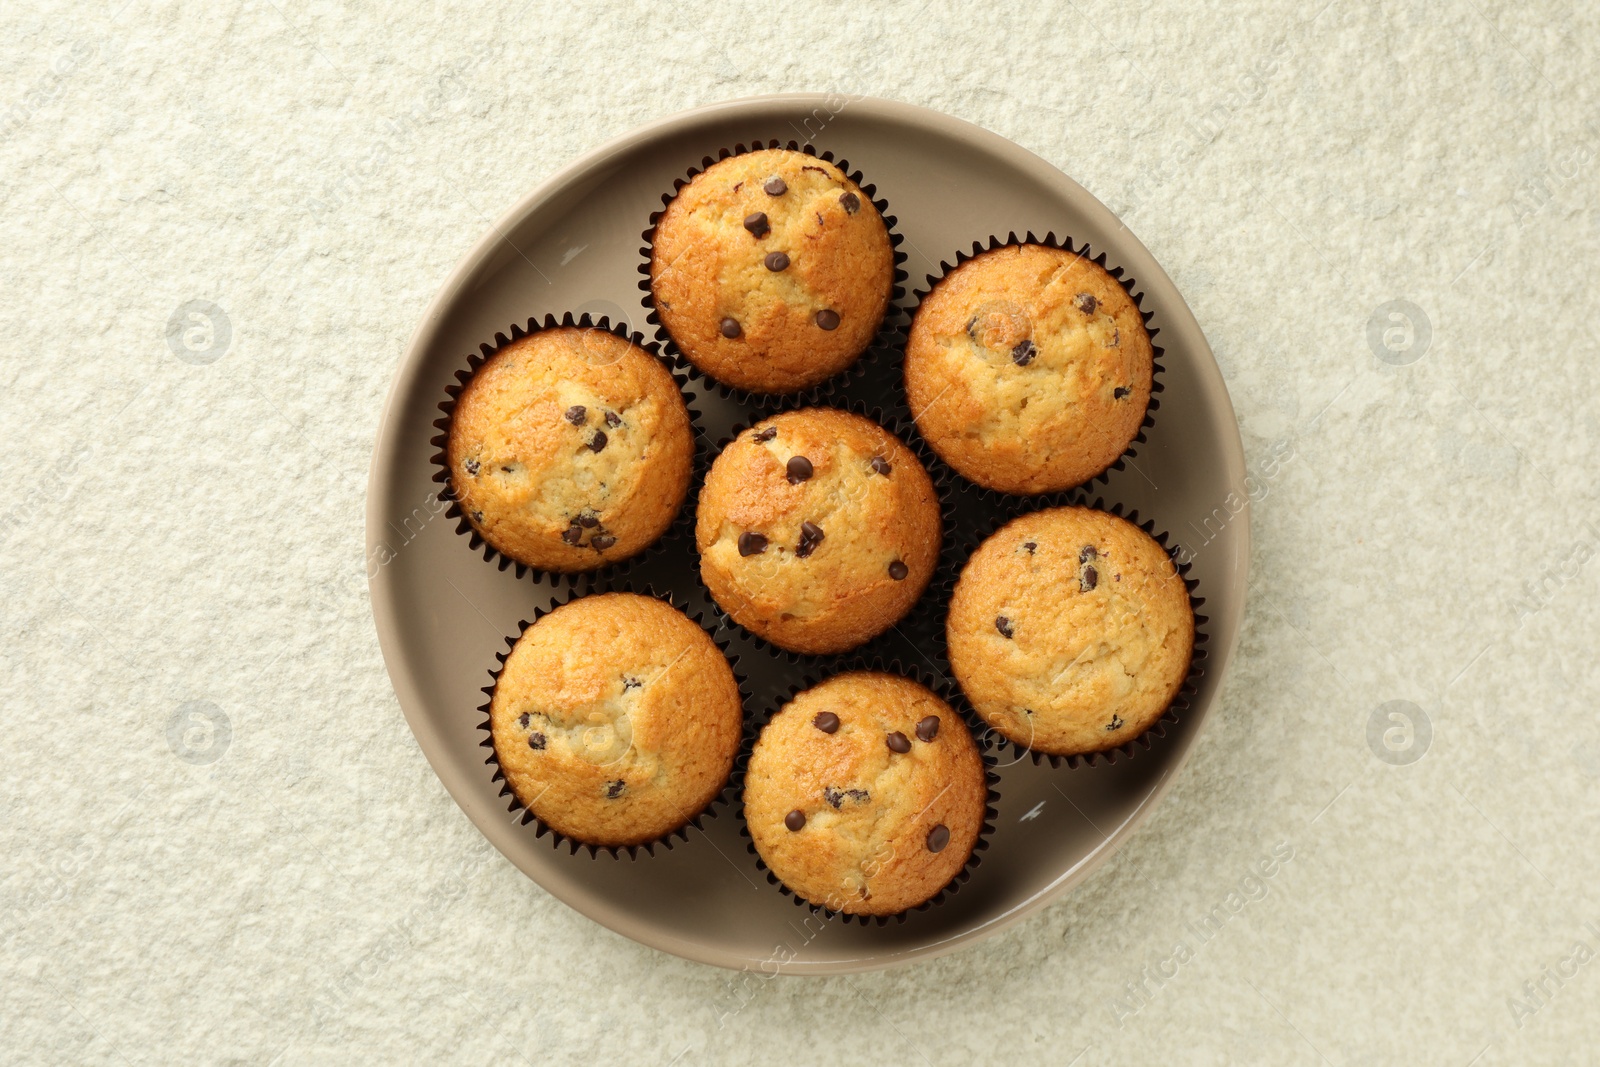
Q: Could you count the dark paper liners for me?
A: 7